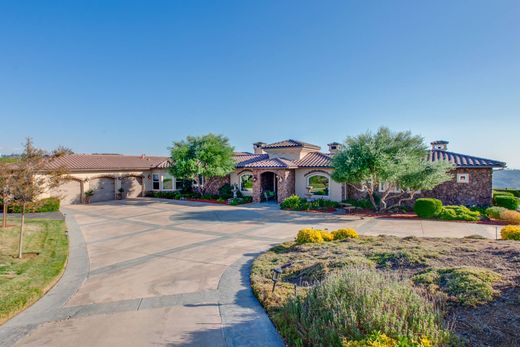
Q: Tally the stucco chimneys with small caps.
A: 3